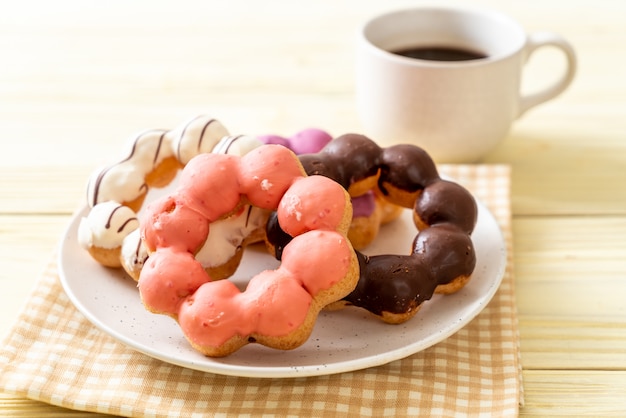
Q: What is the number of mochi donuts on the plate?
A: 4